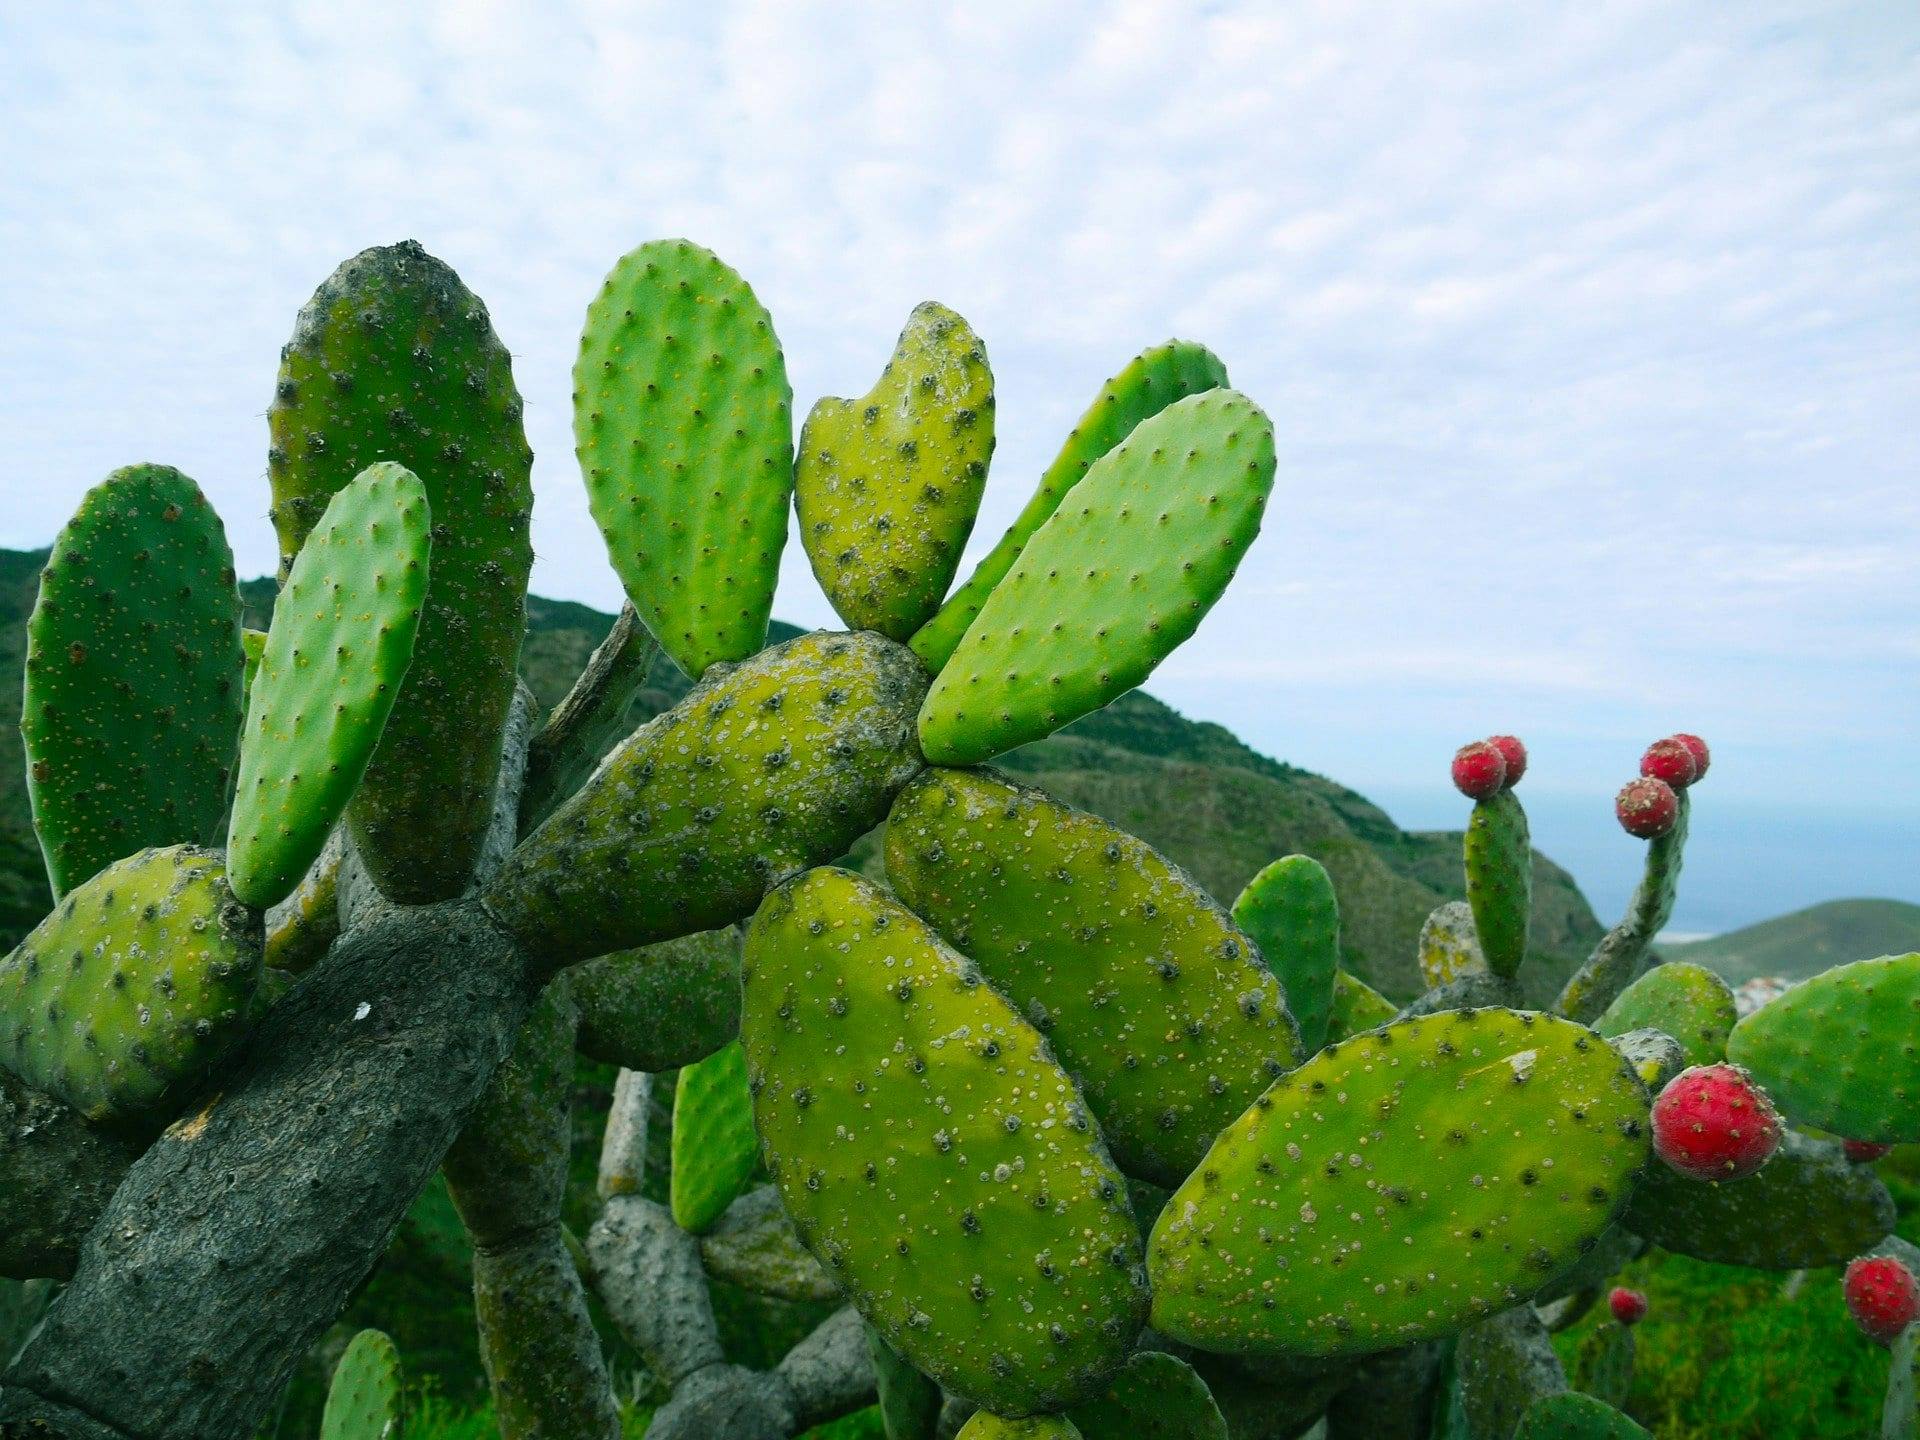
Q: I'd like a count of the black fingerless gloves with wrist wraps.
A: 0